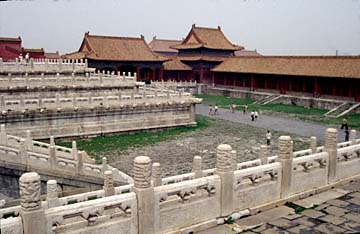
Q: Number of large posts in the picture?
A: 5